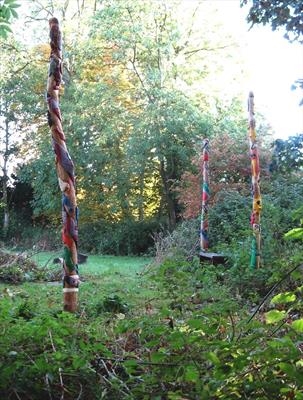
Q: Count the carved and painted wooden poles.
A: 3